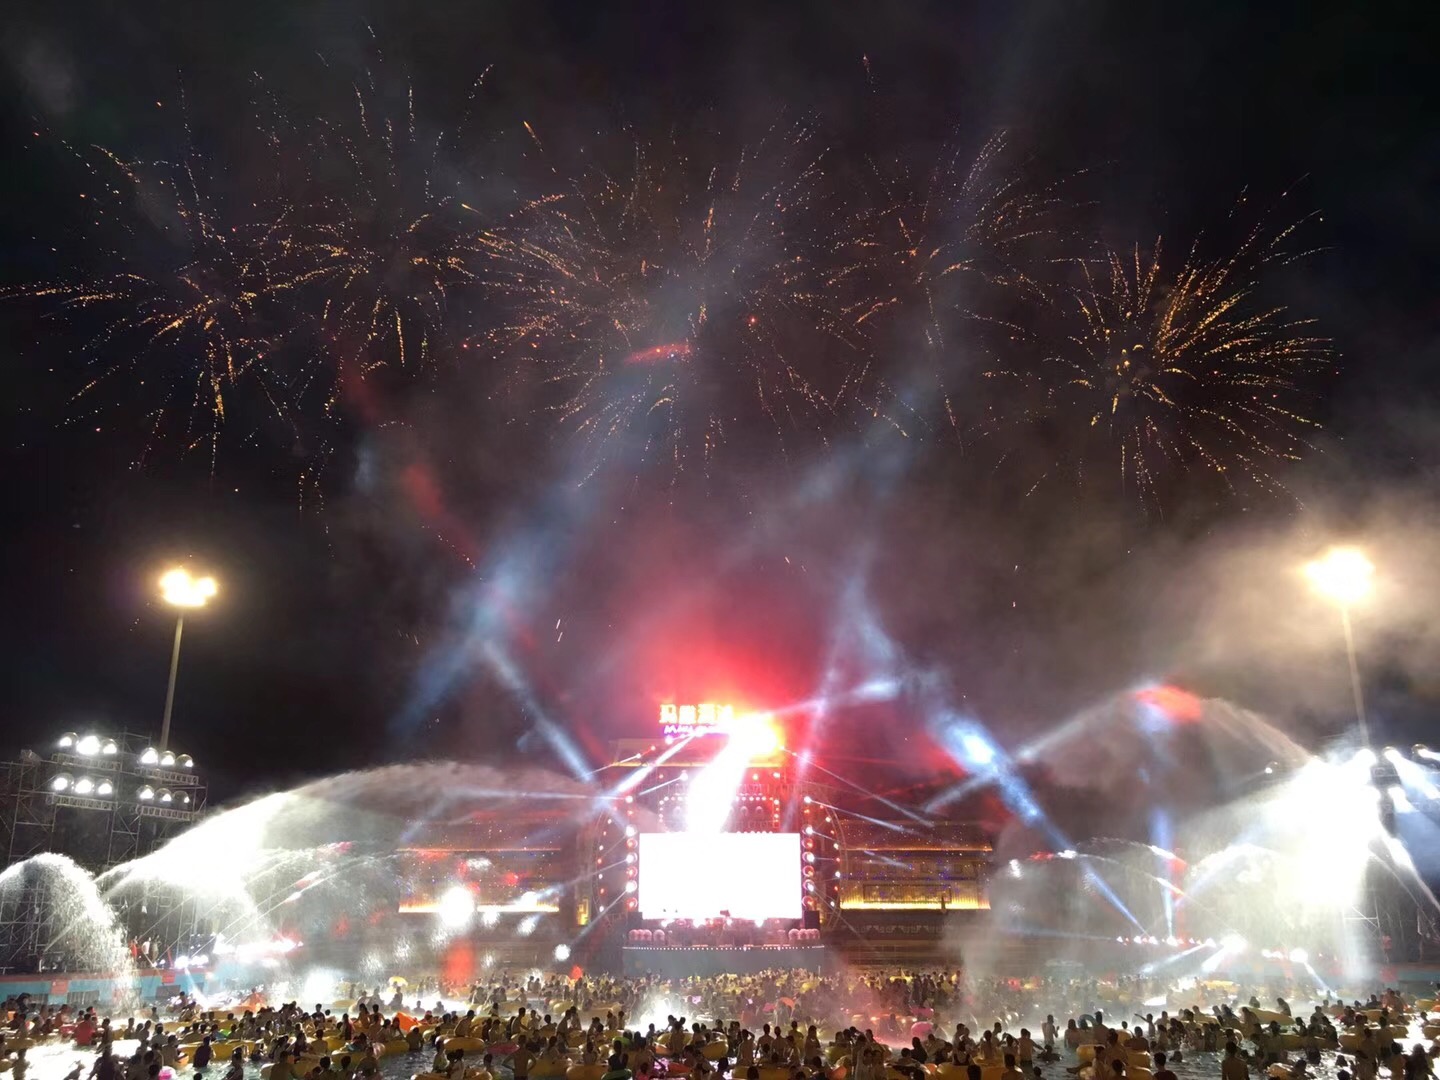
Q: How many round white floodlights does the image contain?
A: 12